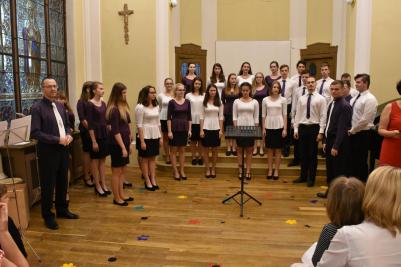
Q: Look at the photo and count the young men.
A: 9